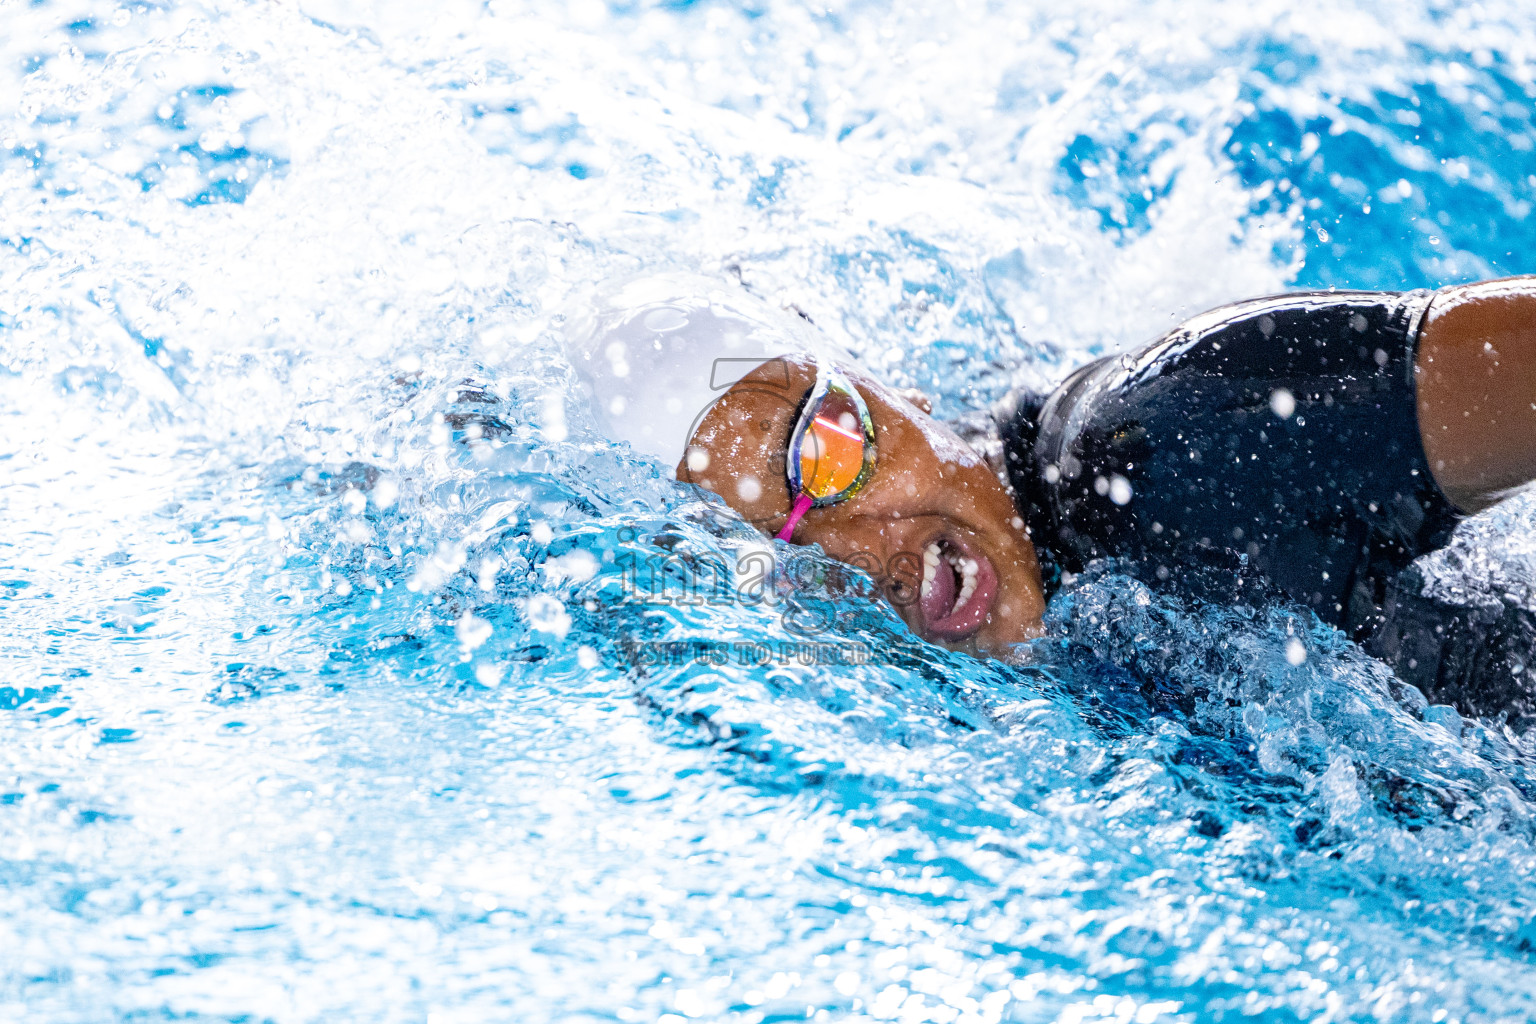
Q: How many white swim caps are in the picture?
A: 1